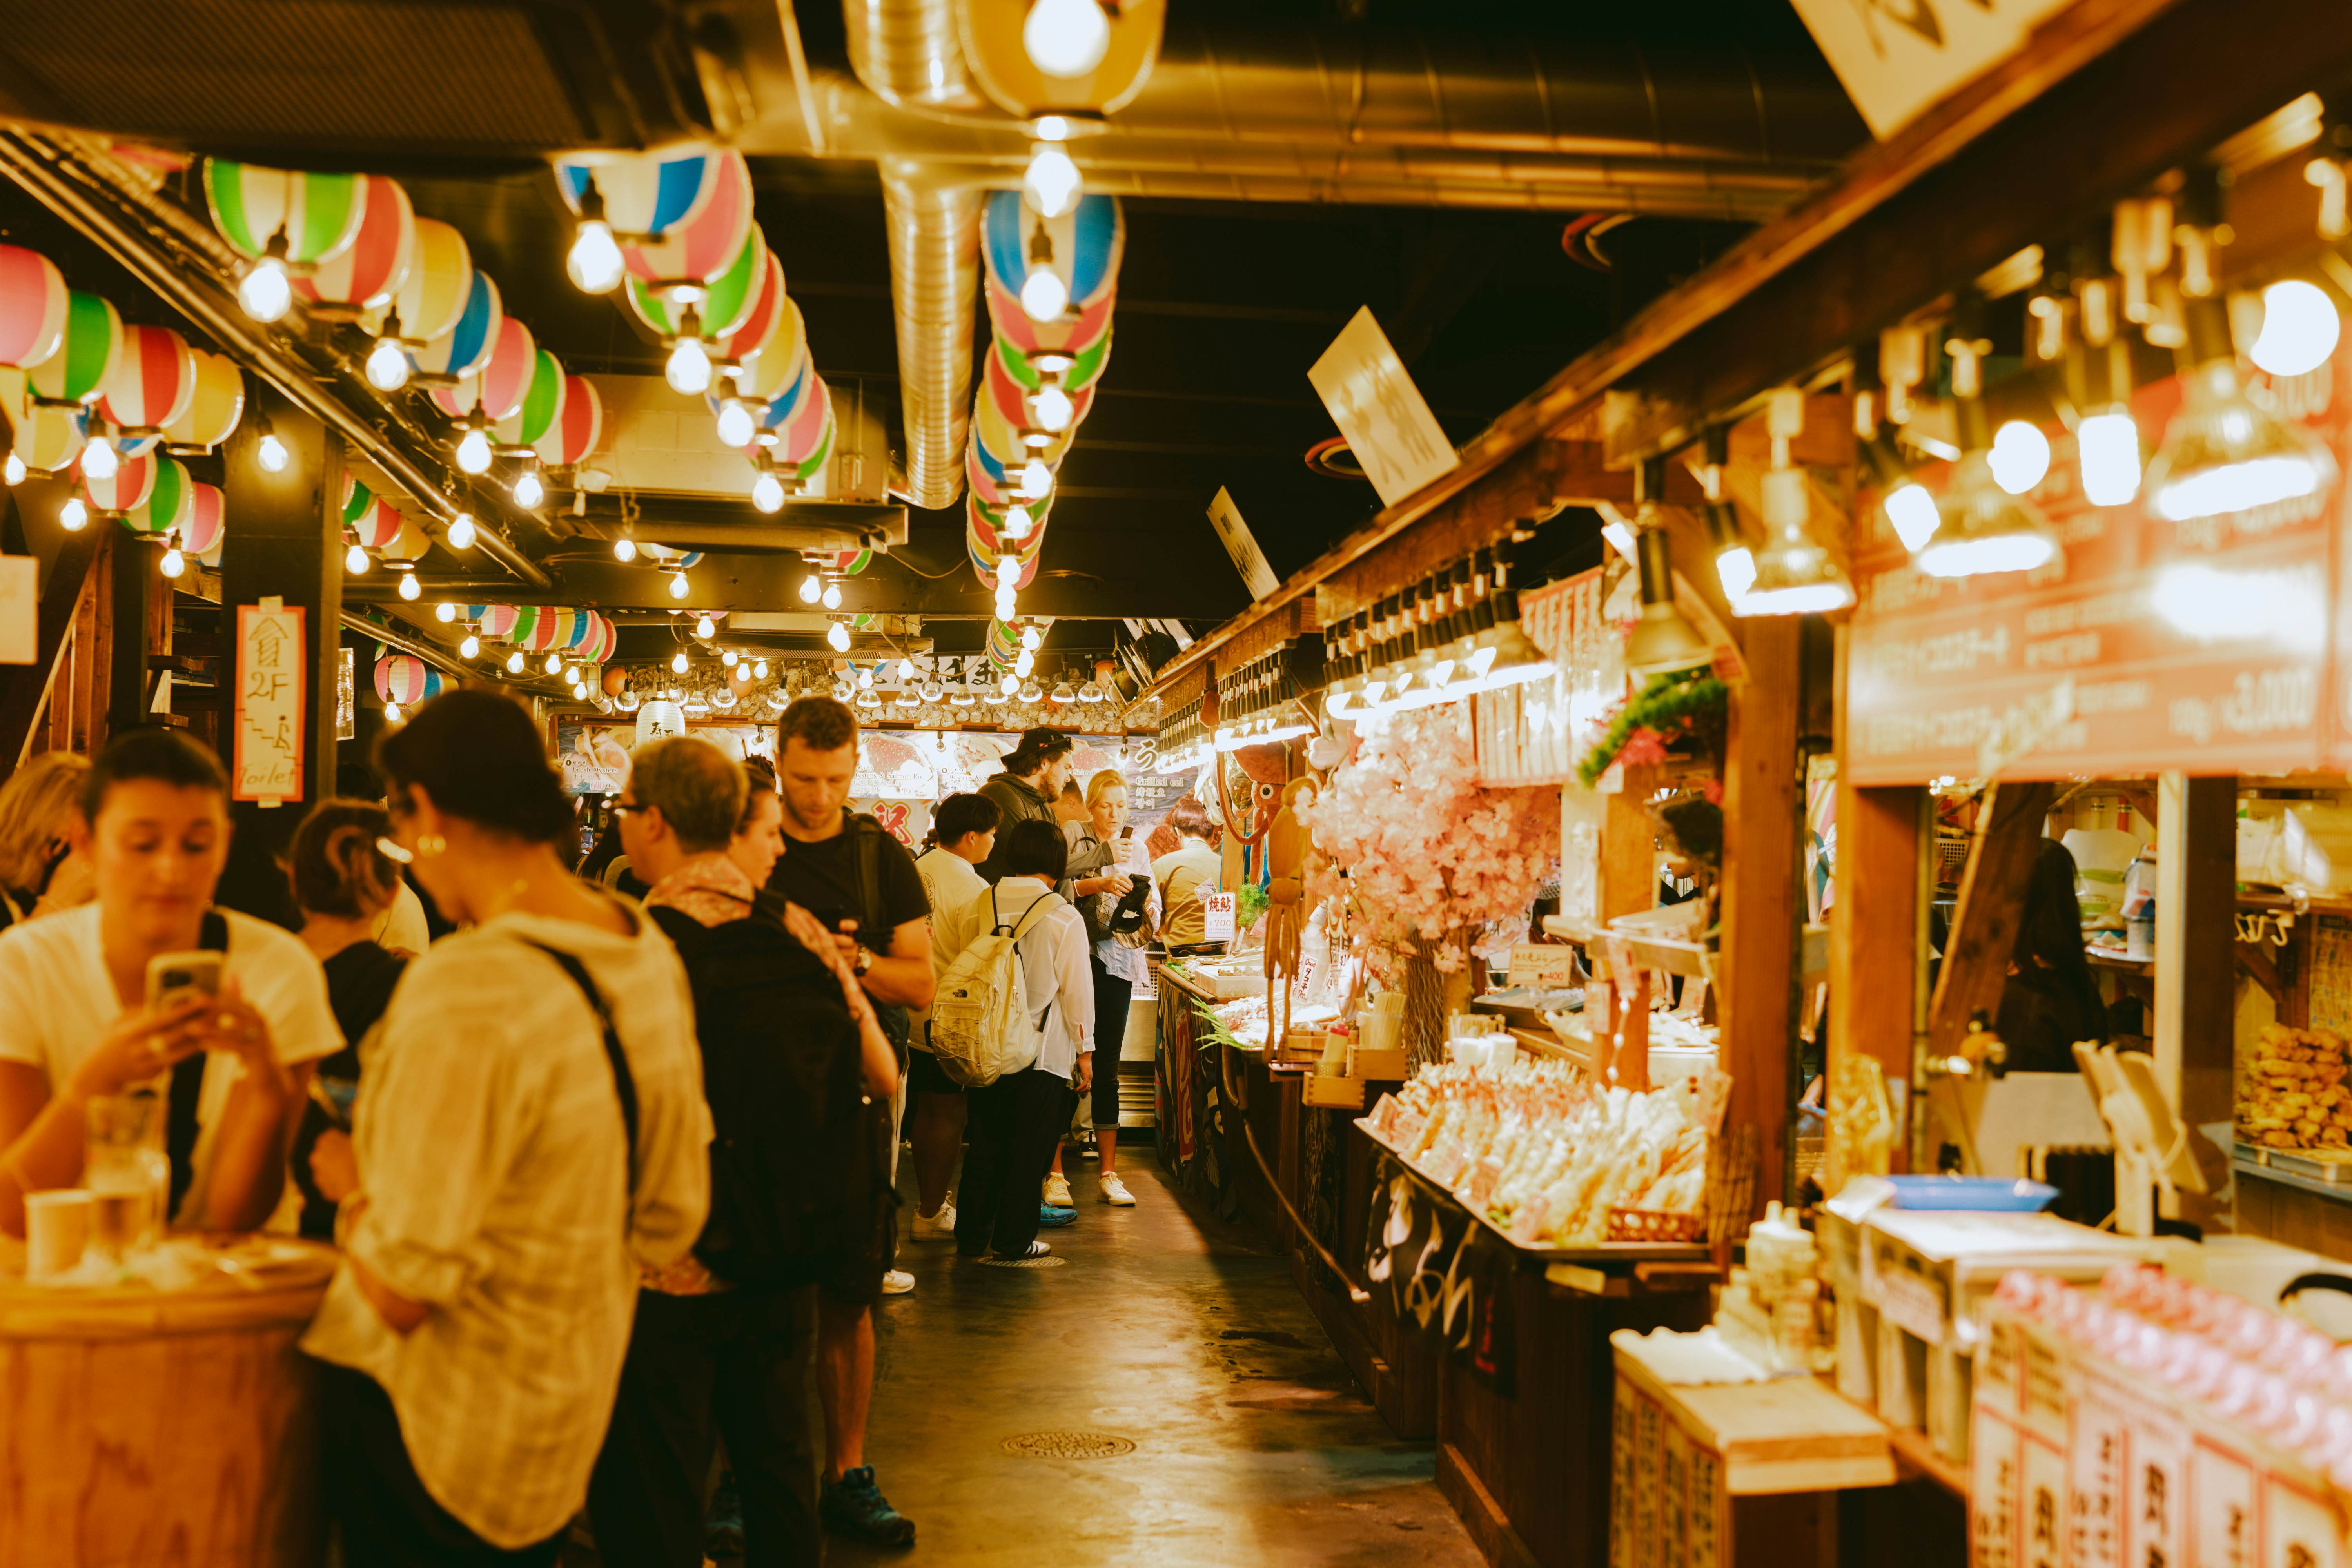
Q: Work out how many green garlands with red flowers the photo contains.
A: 1